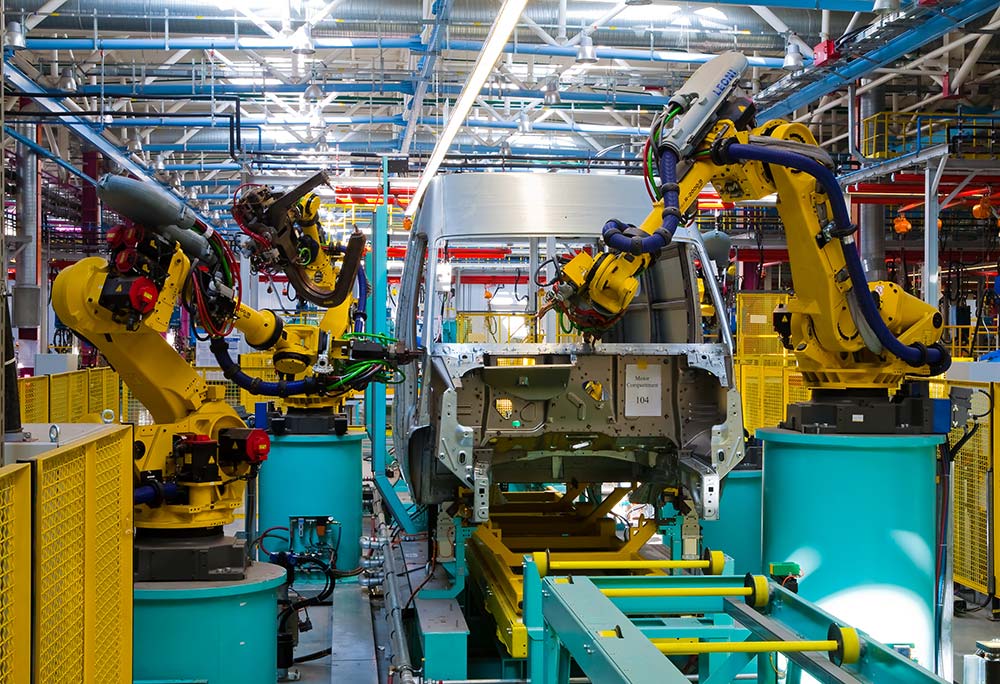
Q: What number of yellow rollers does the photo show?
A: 3